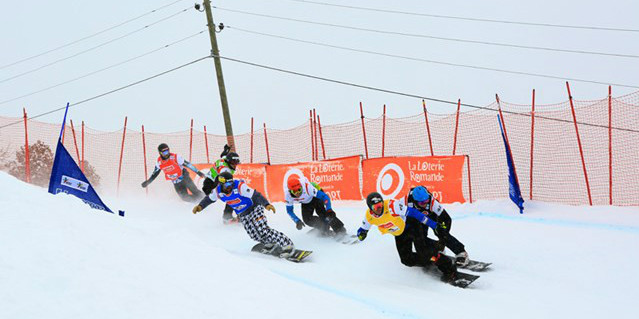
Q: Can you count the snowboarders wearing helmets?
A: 6